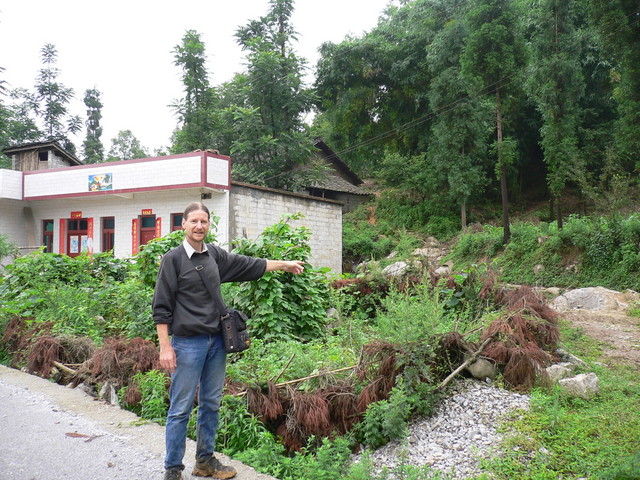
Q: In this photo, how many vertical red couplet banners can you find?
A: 4